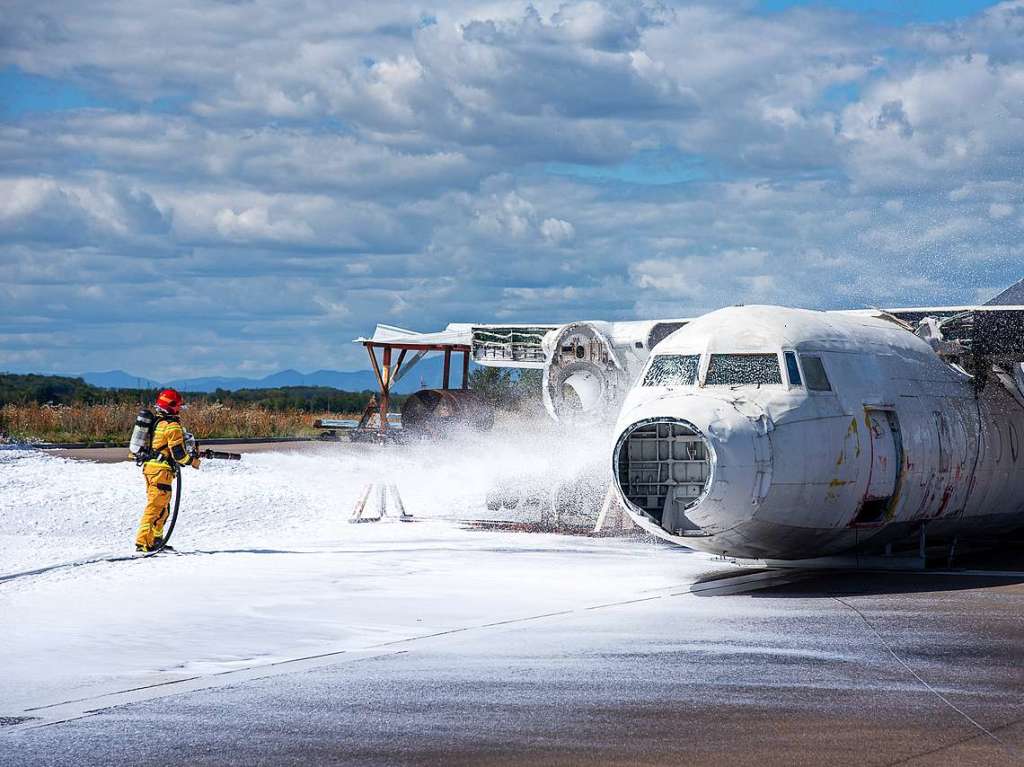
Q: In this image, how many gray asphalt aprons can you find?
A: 1